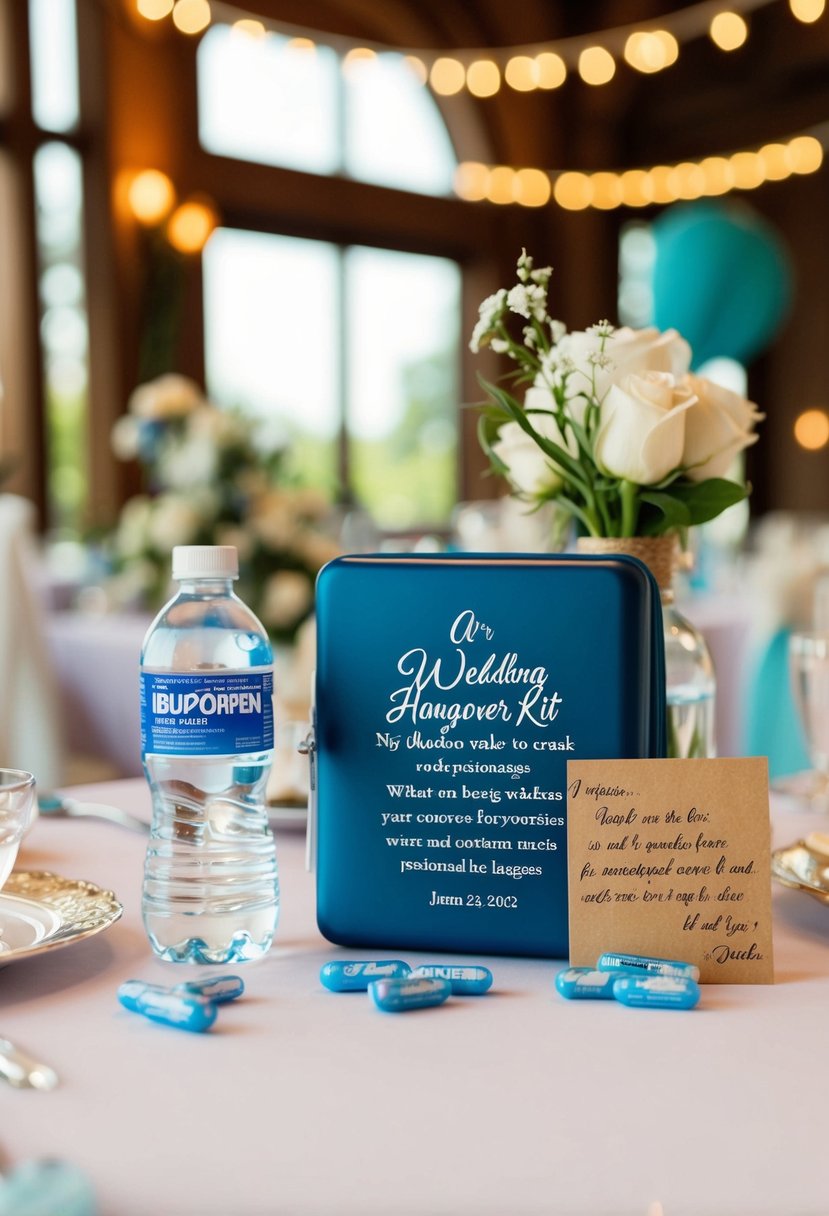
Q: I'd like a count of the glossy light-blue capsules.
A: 8